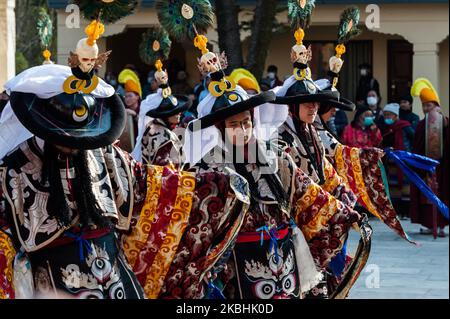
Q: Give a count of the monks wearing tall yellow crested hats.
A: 3